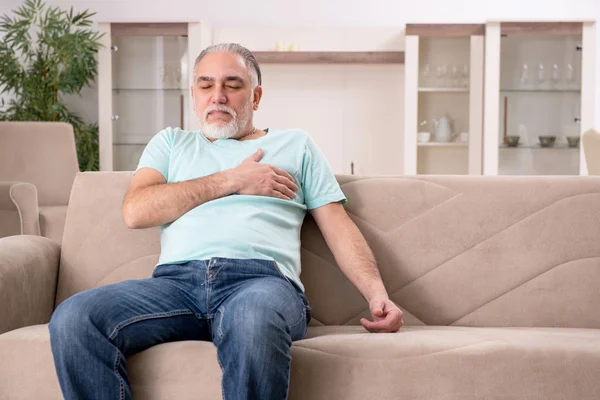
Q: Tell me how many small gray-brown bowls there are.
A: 3